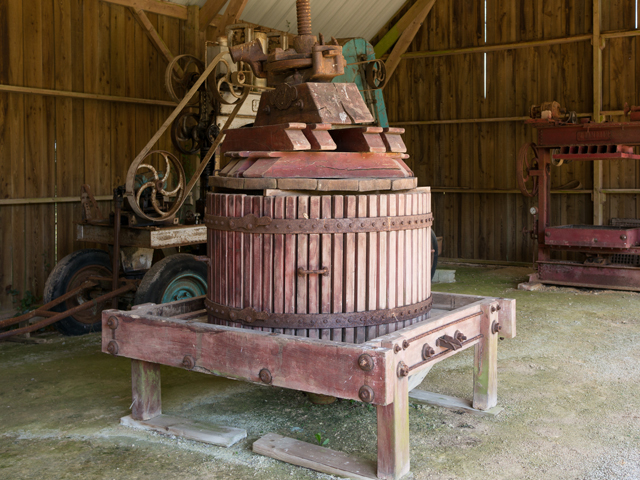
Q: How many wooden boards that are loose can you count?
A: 3